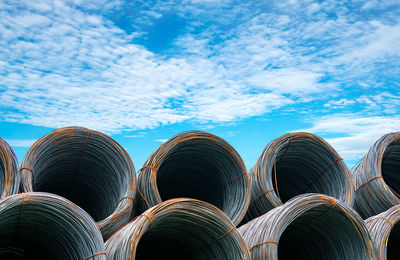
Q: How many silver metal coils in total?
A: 9